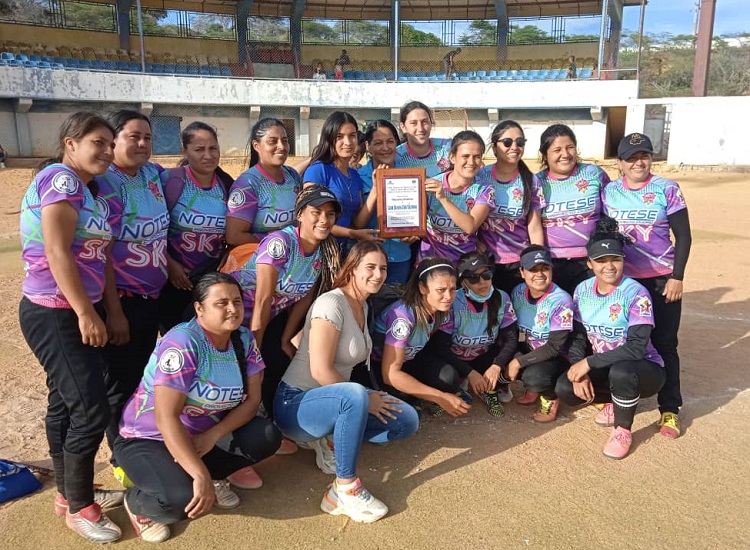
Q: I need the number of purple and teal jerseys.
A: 15